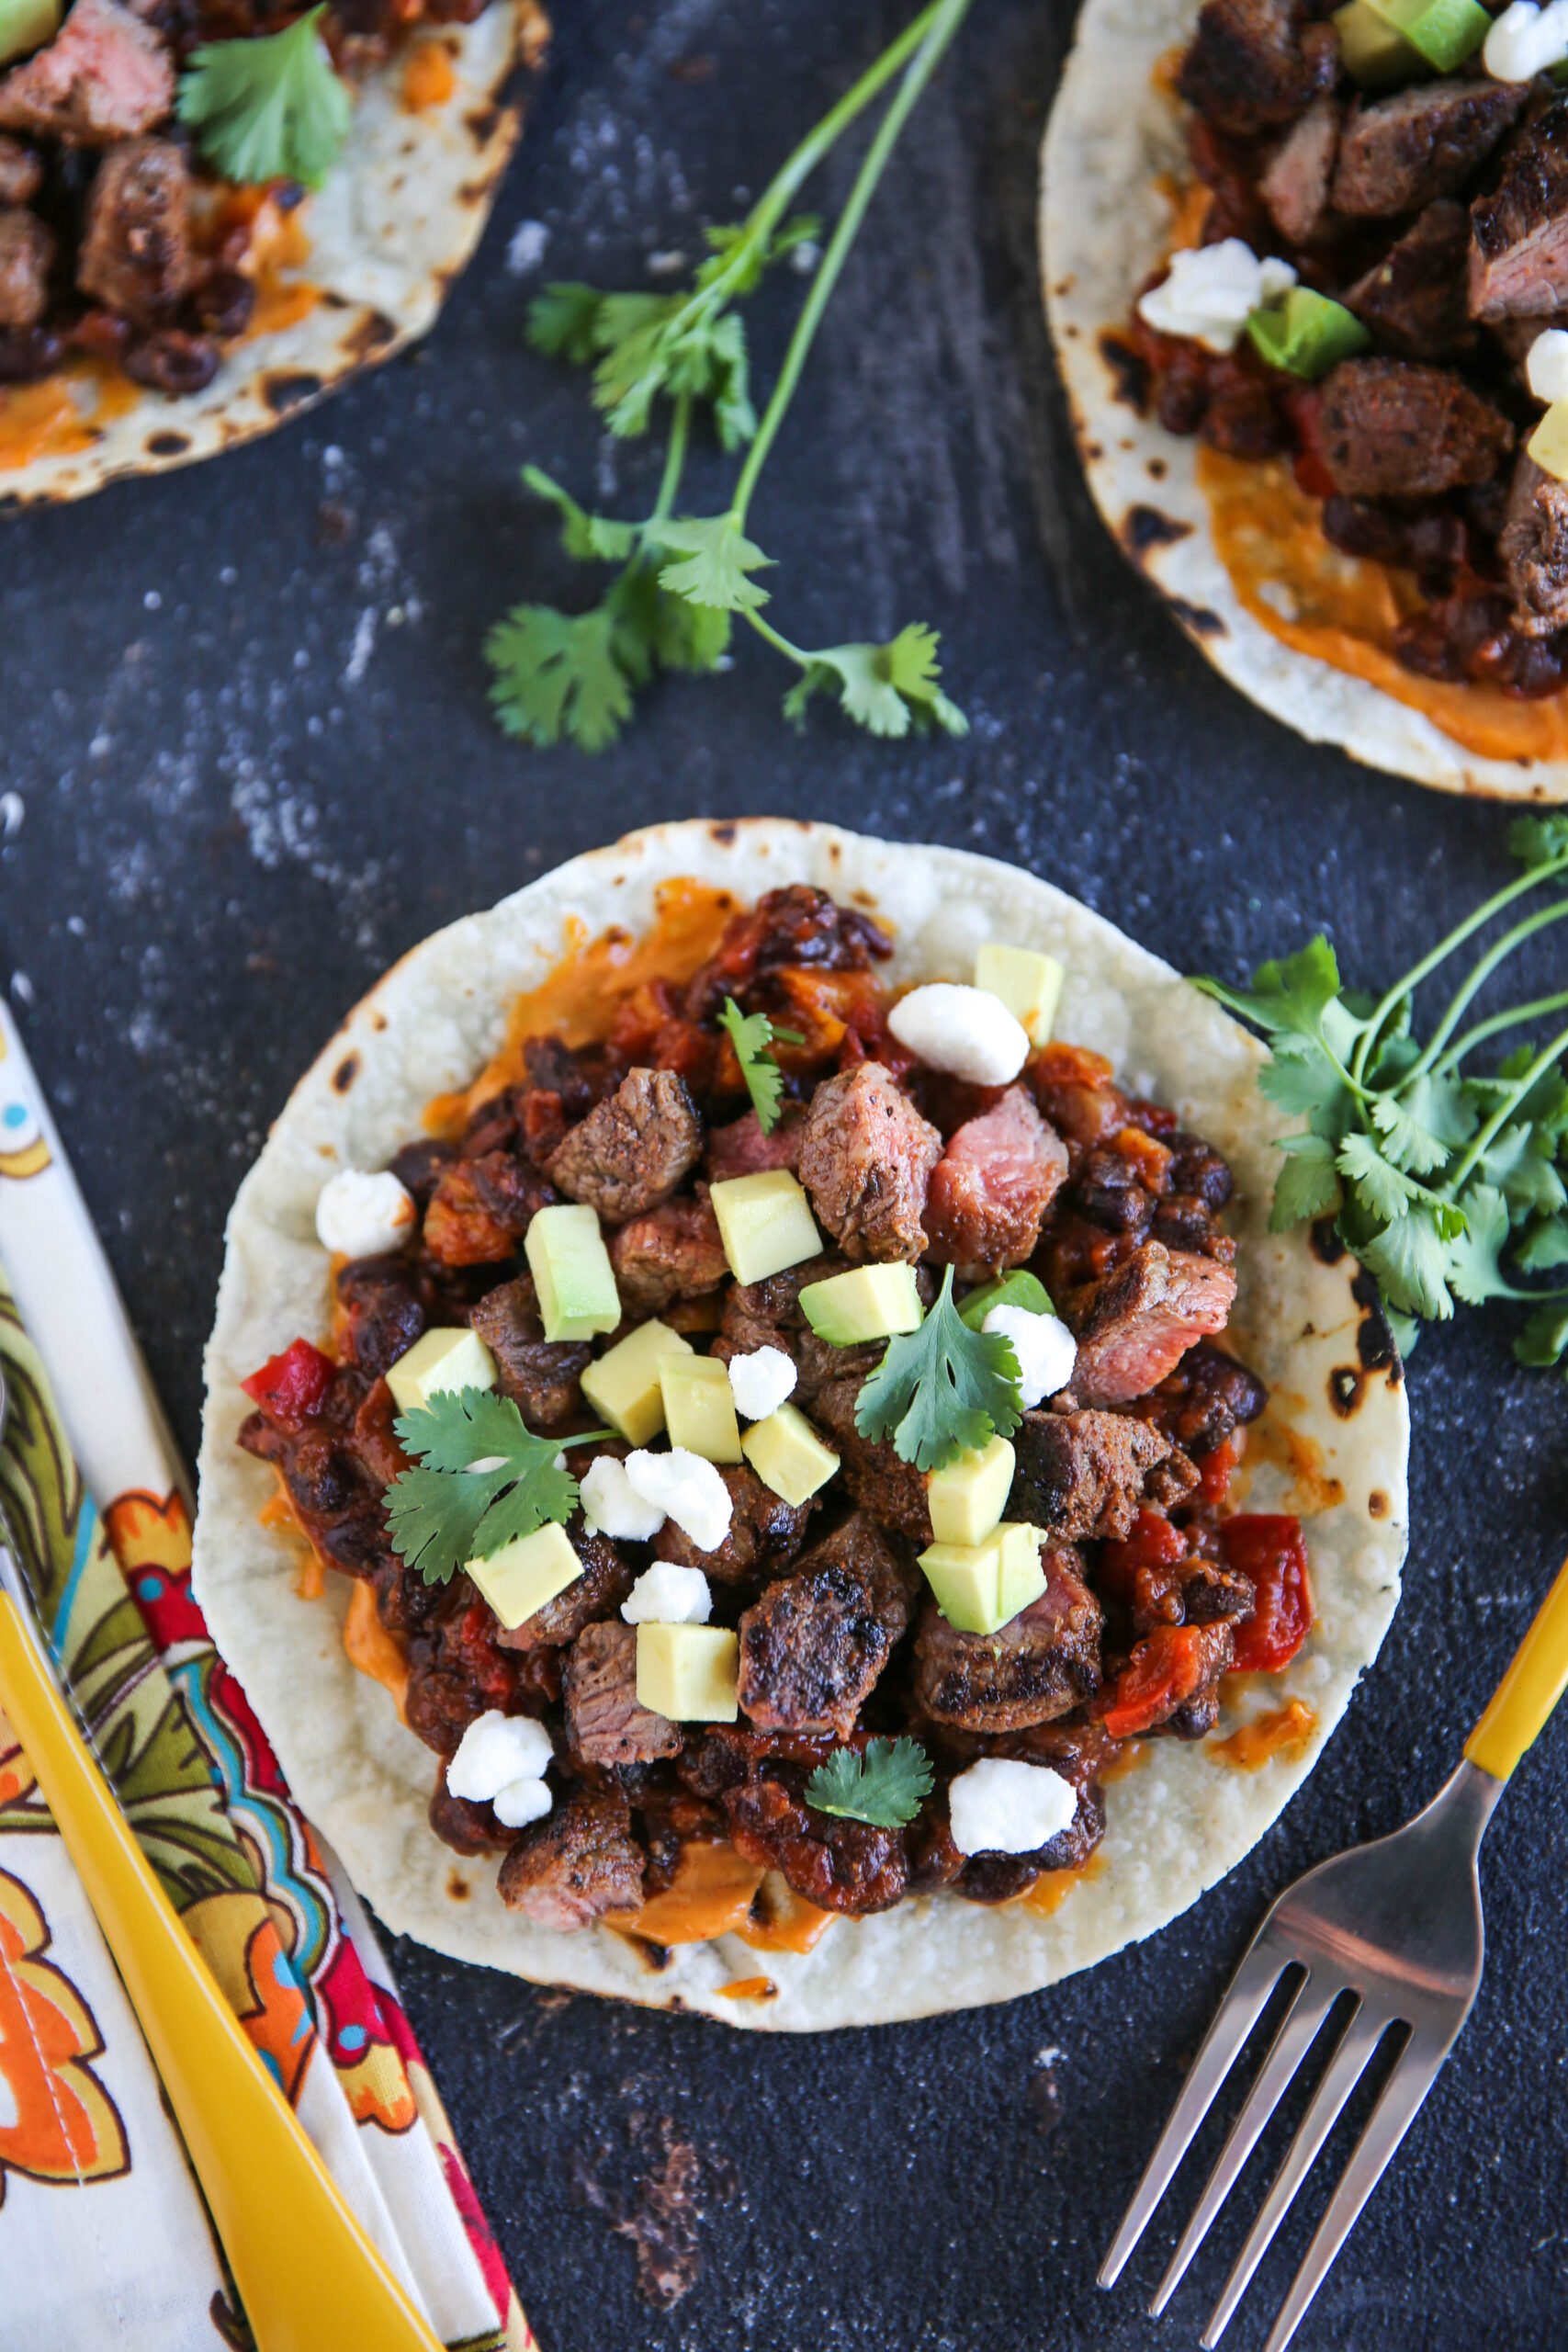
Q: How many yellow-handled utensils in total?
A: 2